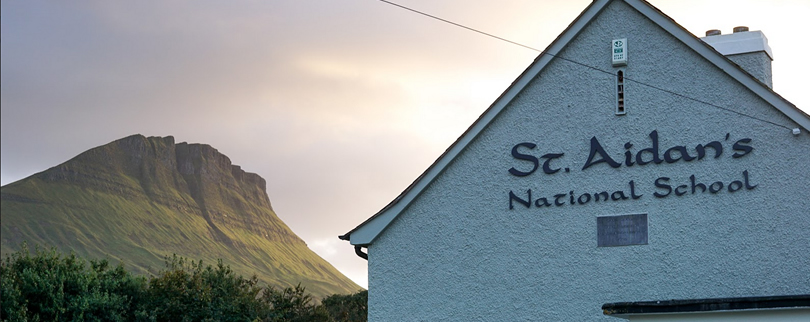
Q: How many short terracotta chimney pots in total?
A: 2